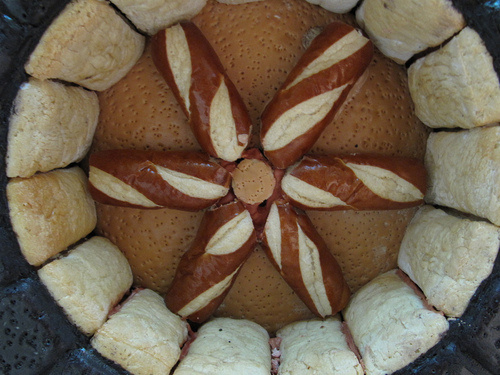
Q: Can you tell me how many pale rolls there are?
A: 15